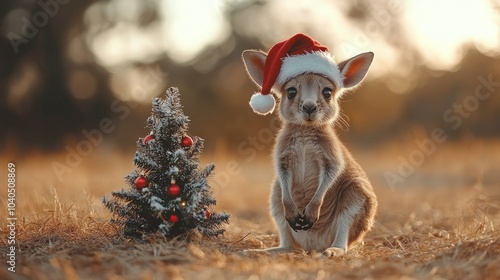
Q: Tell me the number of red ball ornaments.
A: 6